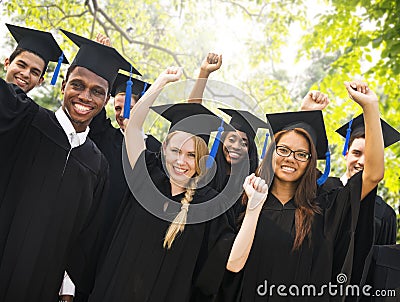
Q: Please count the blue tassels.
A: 7